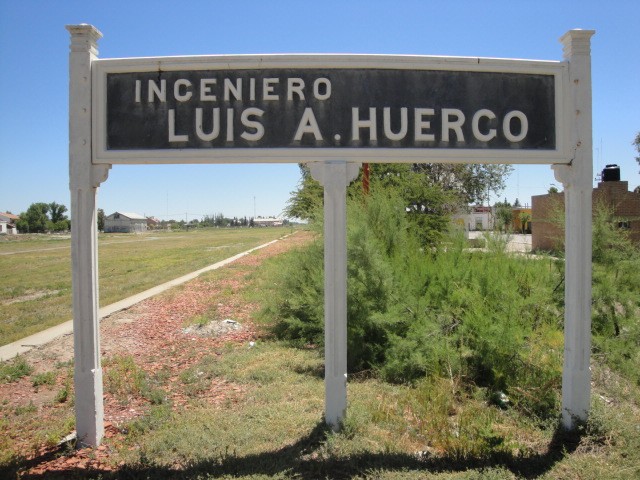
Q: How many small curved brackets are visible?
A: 4